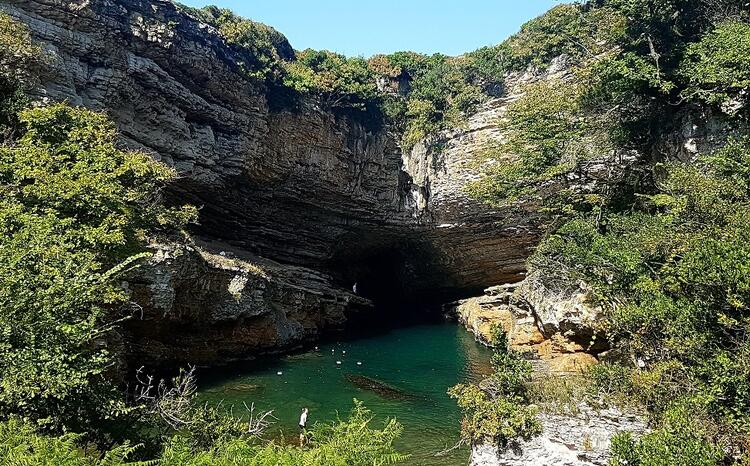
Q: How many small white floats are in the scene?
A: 6